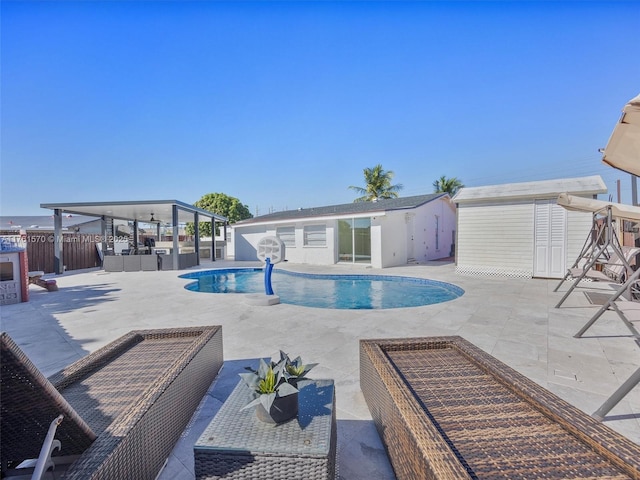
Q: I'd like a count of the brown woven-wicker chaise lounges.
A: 2